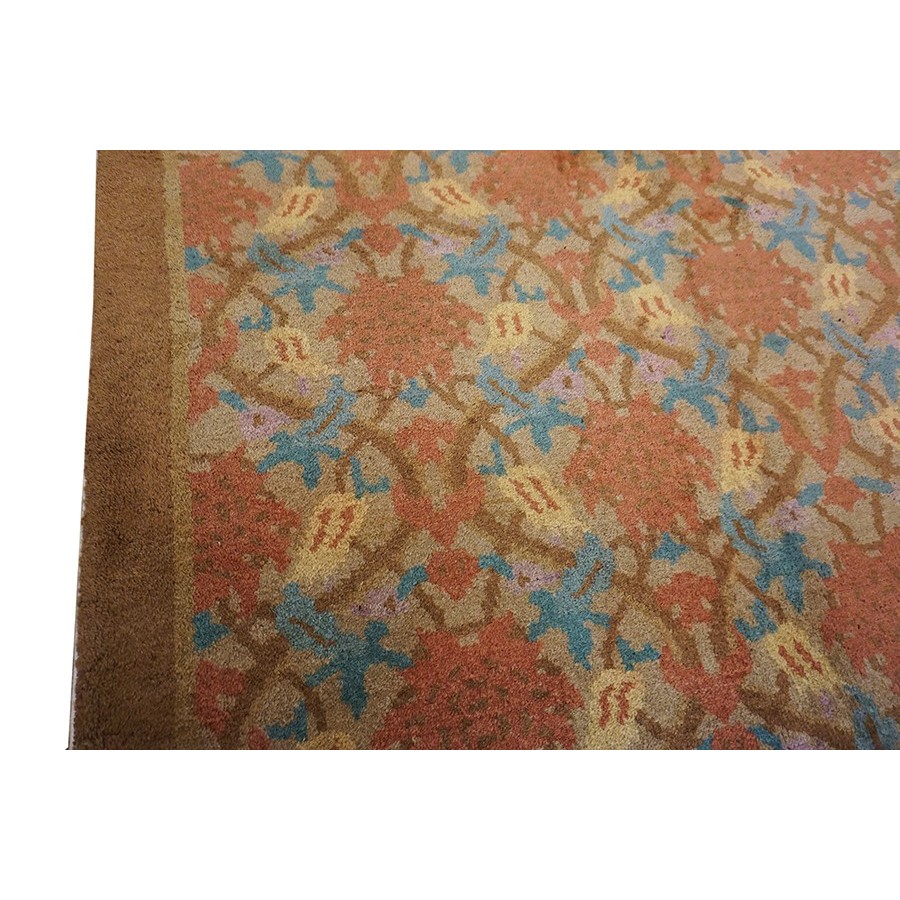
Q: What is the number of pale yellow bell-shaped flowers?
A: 14